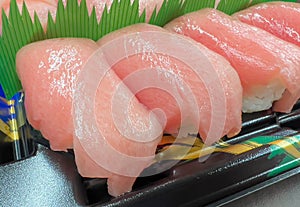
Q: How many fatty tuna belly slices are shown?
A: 4